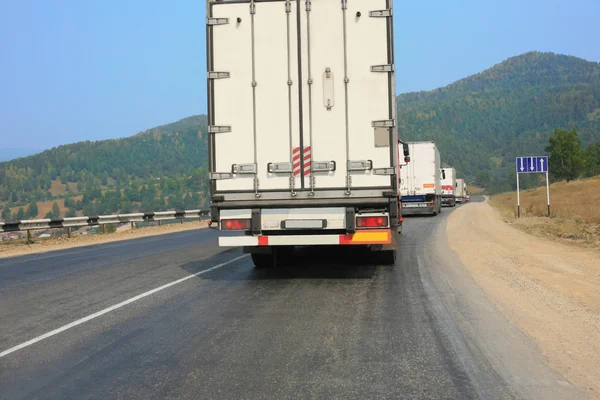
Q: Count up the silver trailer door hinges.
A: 8